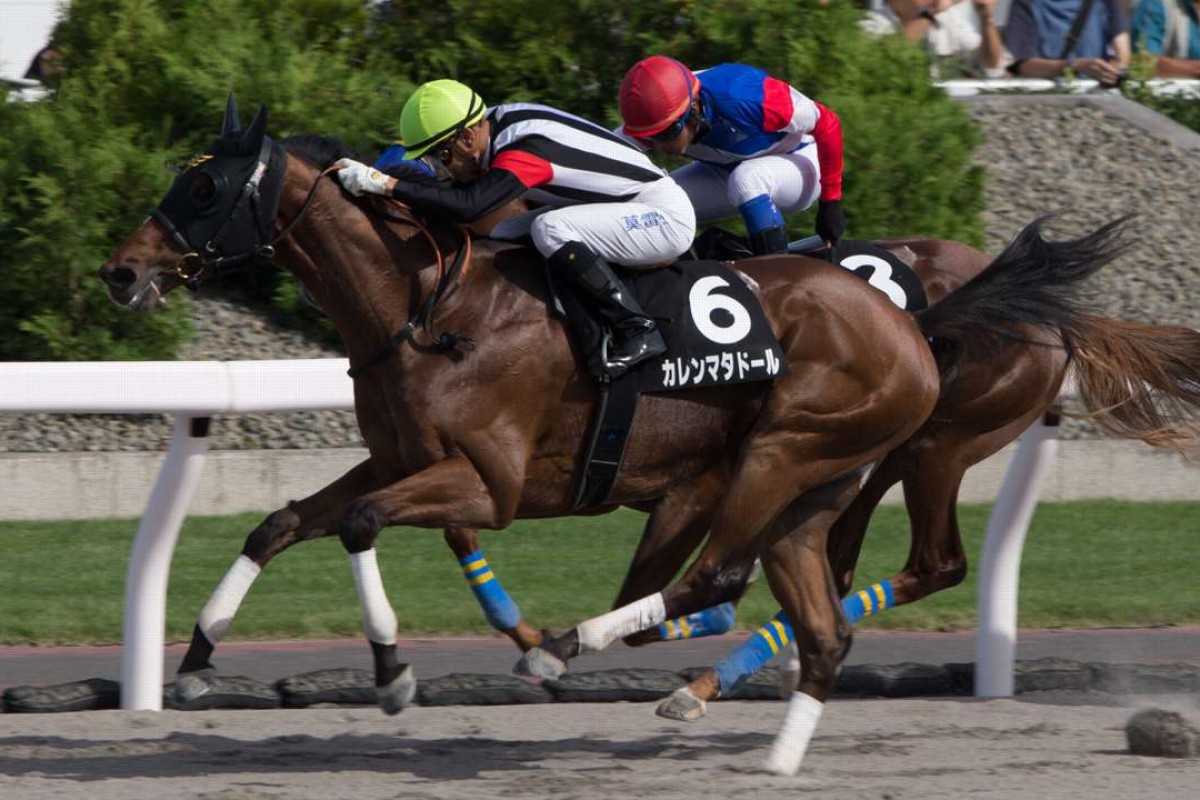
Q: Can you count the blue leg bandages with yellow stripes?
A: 4